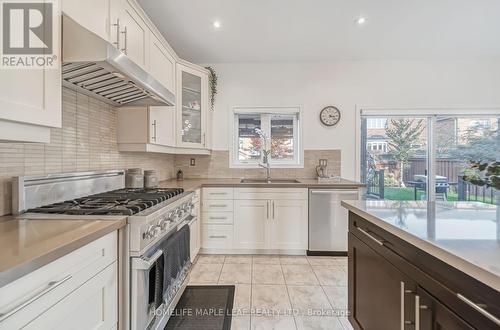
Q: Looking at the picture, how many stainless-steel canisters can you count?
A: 2